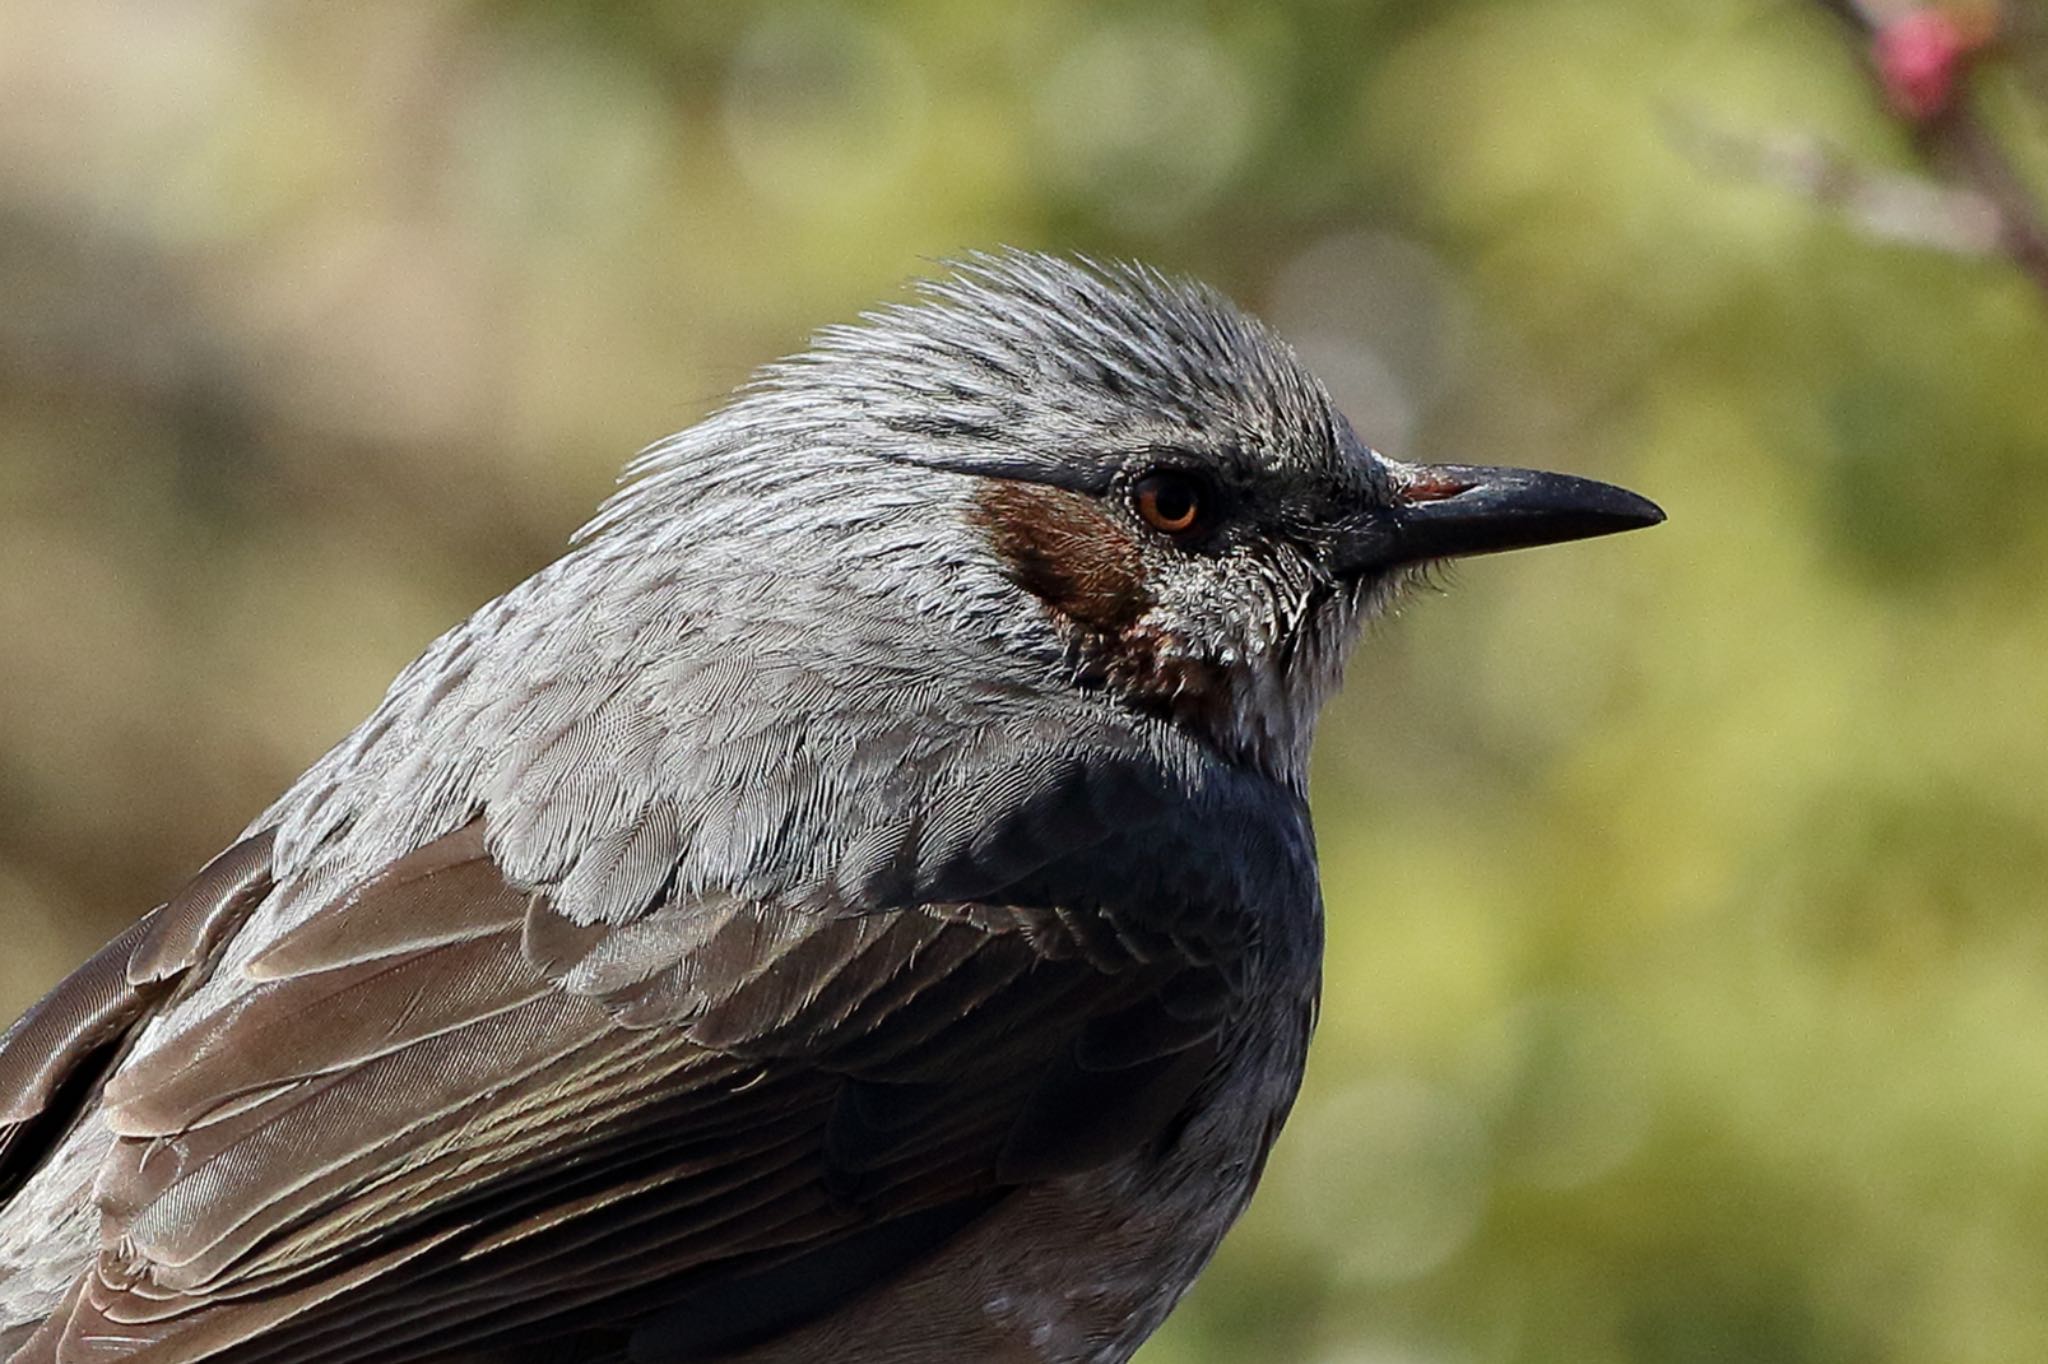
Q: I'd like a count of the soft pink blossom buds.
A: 1